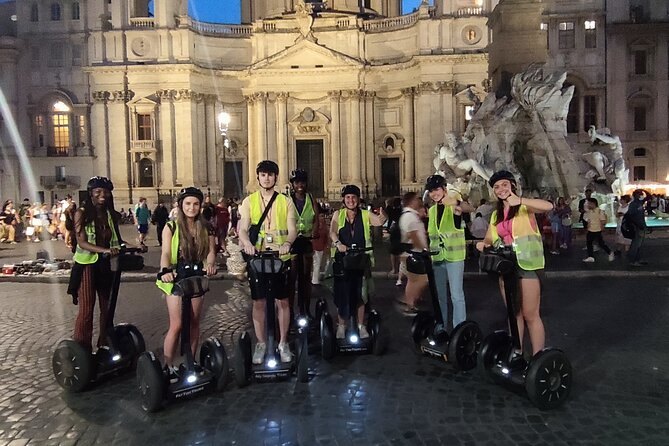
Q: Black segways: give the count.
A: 7